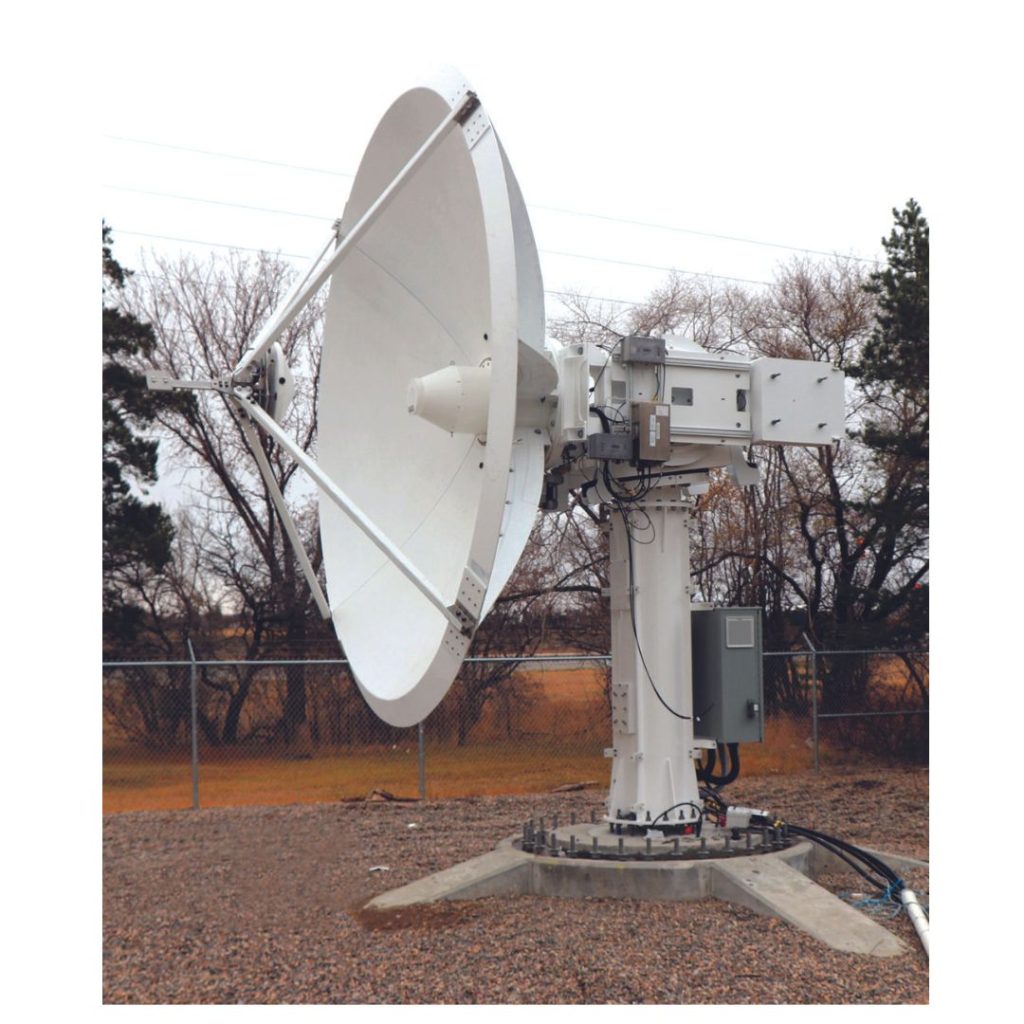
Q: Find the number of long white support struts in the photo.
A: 4